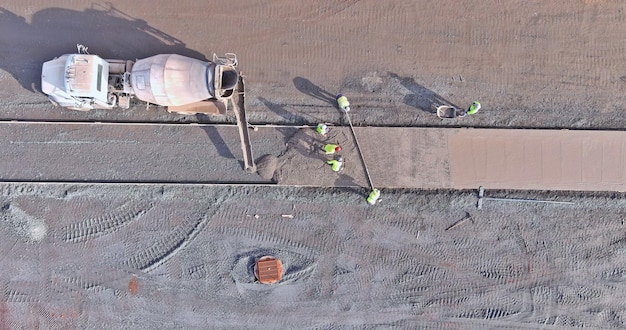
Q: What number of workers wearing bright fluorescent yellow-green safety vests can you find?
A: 6